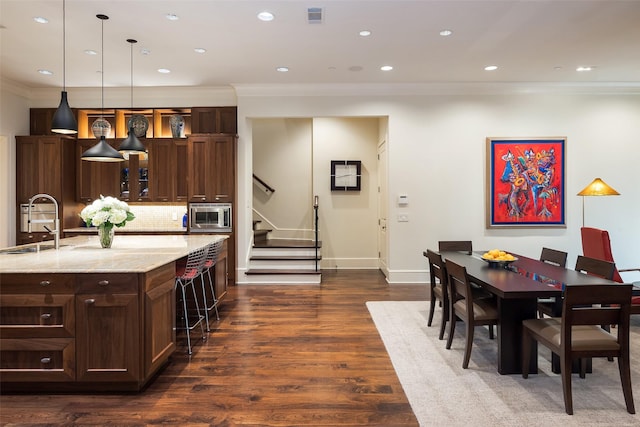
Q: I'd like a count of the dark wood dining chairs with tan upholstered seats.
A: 6